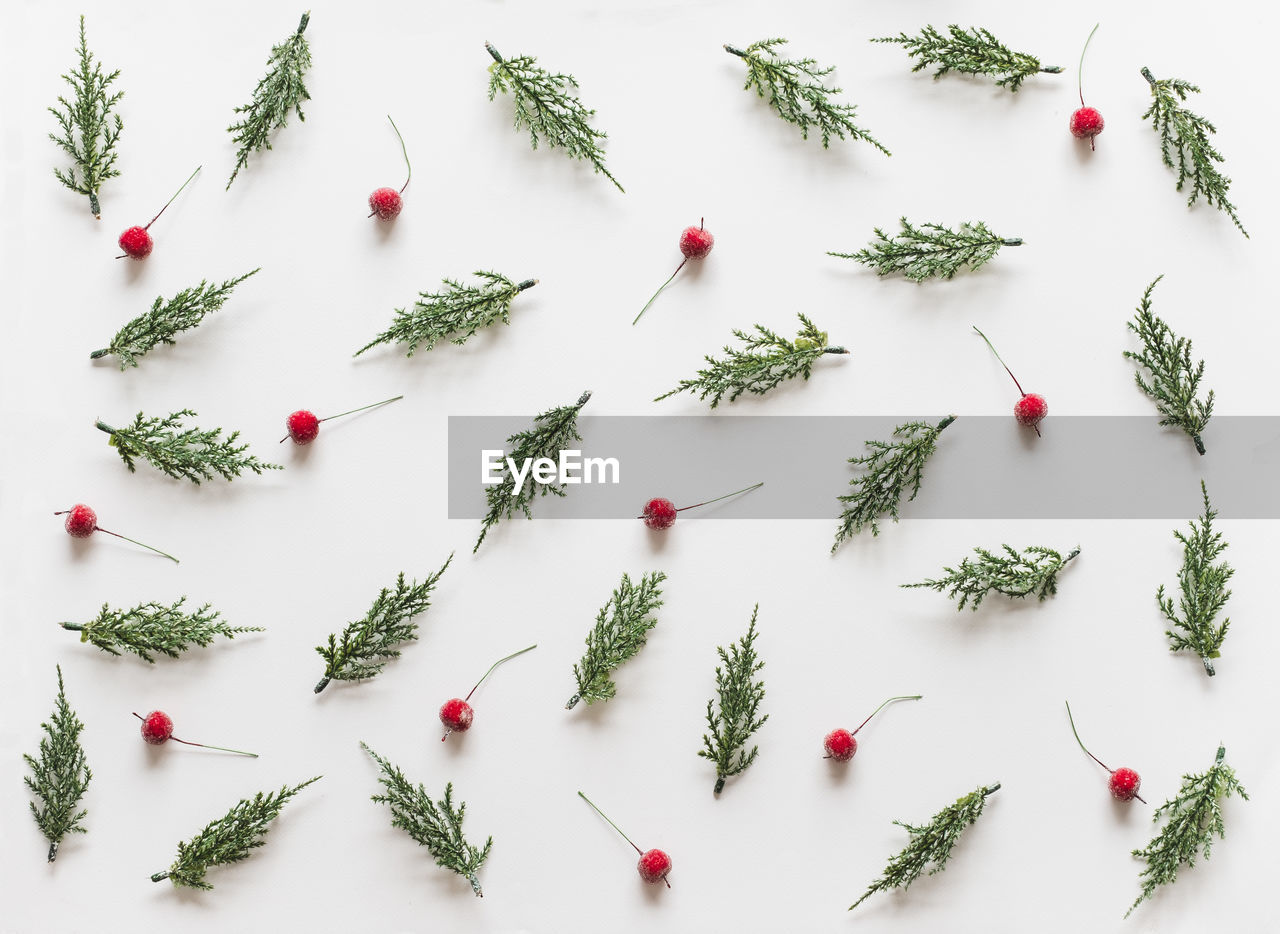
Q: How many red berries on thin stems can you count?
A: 13